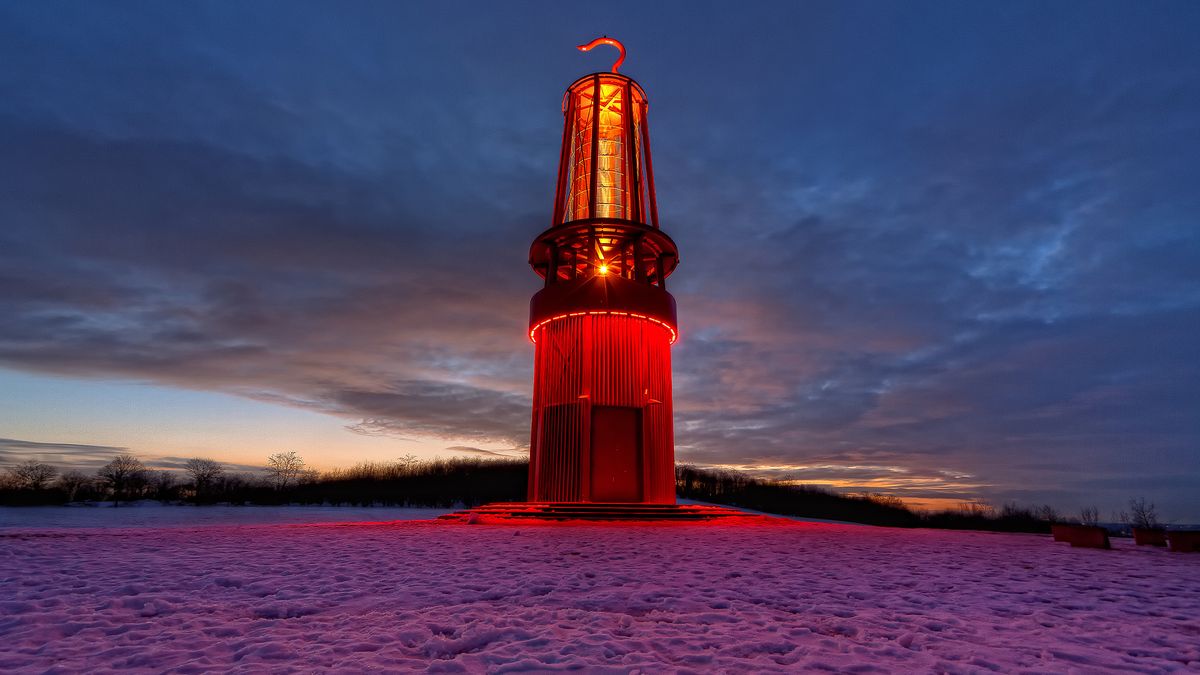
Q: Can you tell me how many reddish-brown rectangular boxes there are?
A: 3